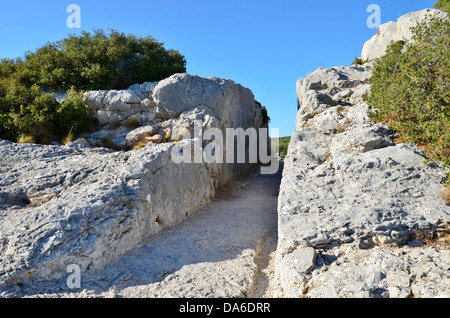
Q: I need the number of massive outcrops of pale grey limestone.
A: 2